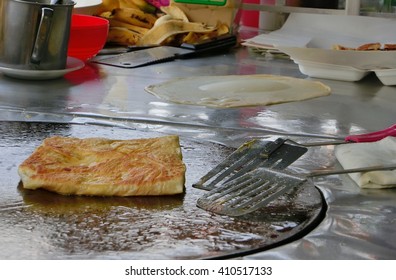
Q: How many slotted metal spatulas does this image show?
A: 2